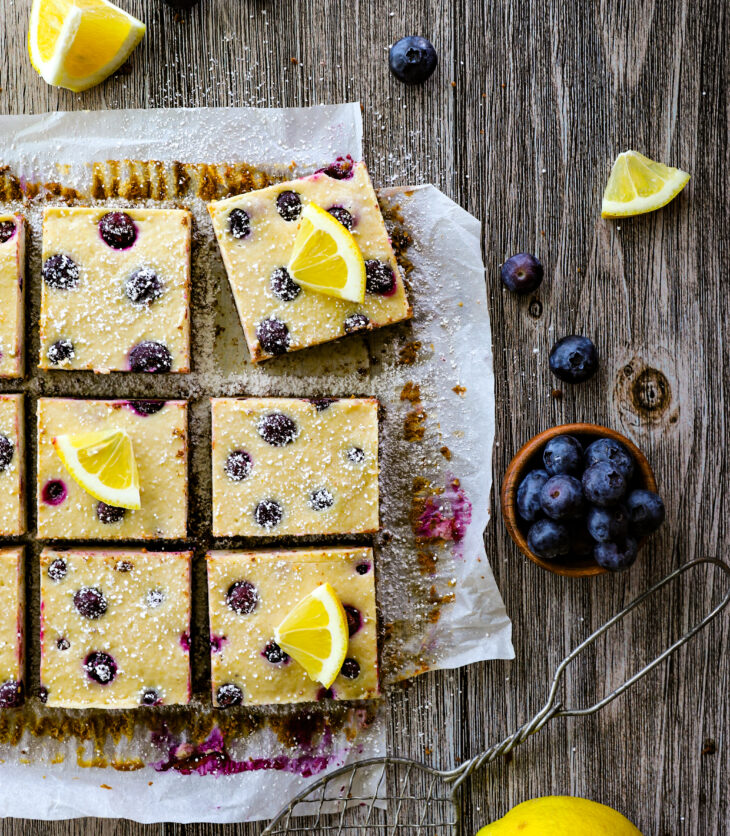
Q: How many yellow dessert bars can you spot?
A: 9